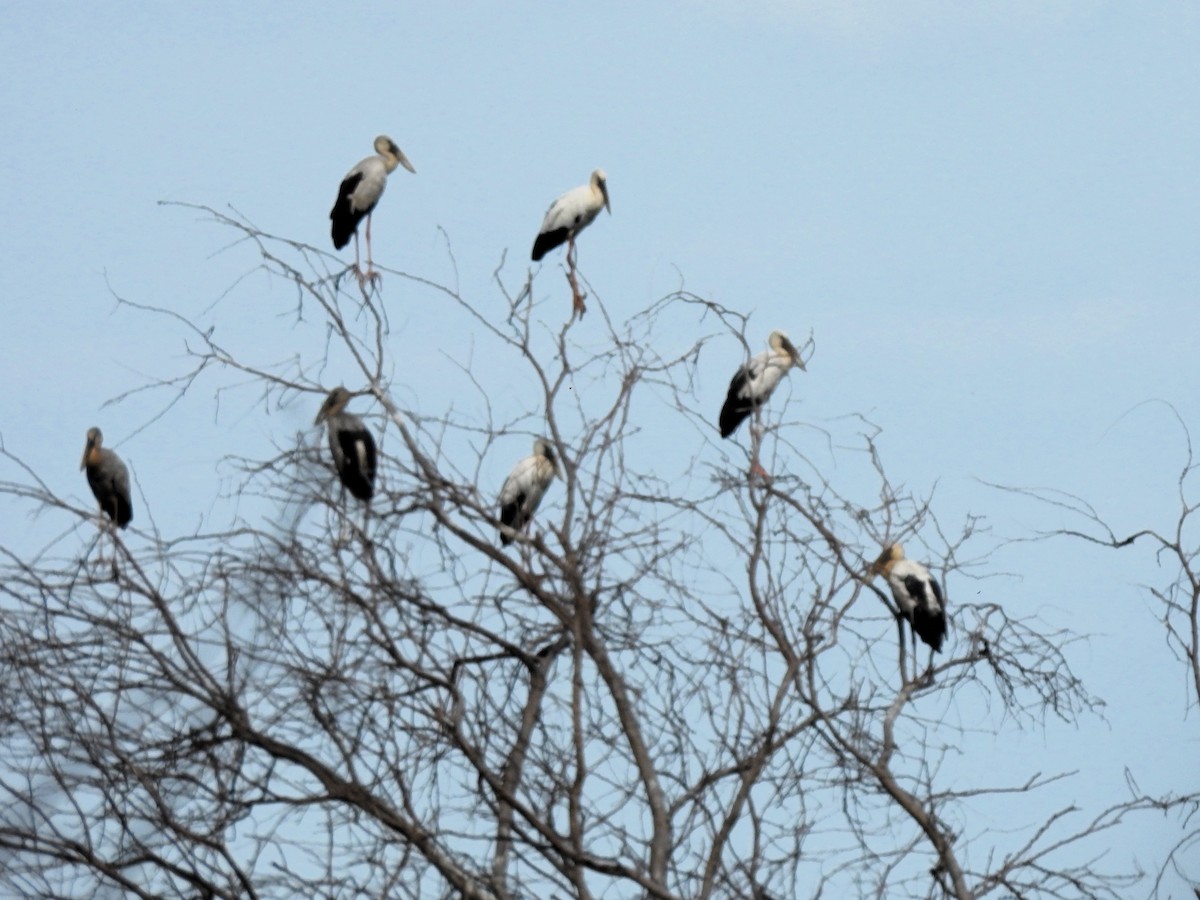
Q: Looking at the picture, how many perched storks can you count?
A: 7